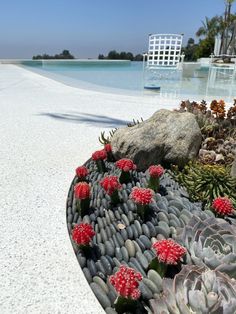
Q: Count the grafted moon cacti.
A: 12